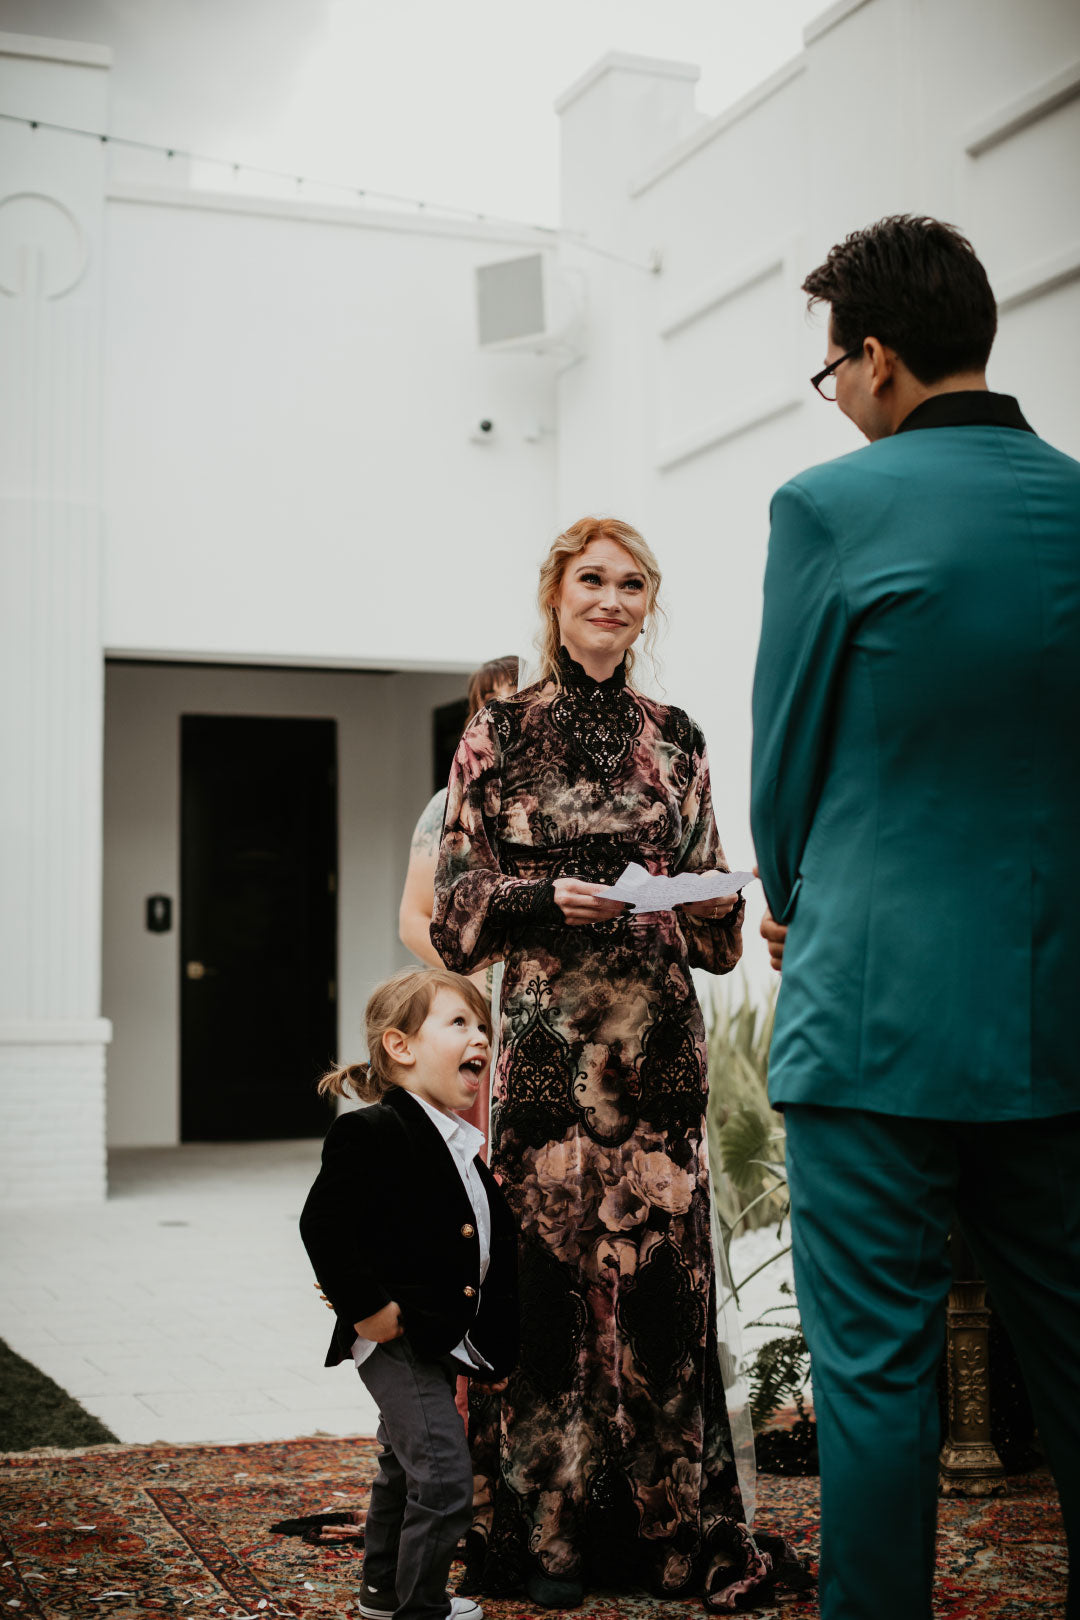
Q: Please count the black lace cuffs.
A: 2